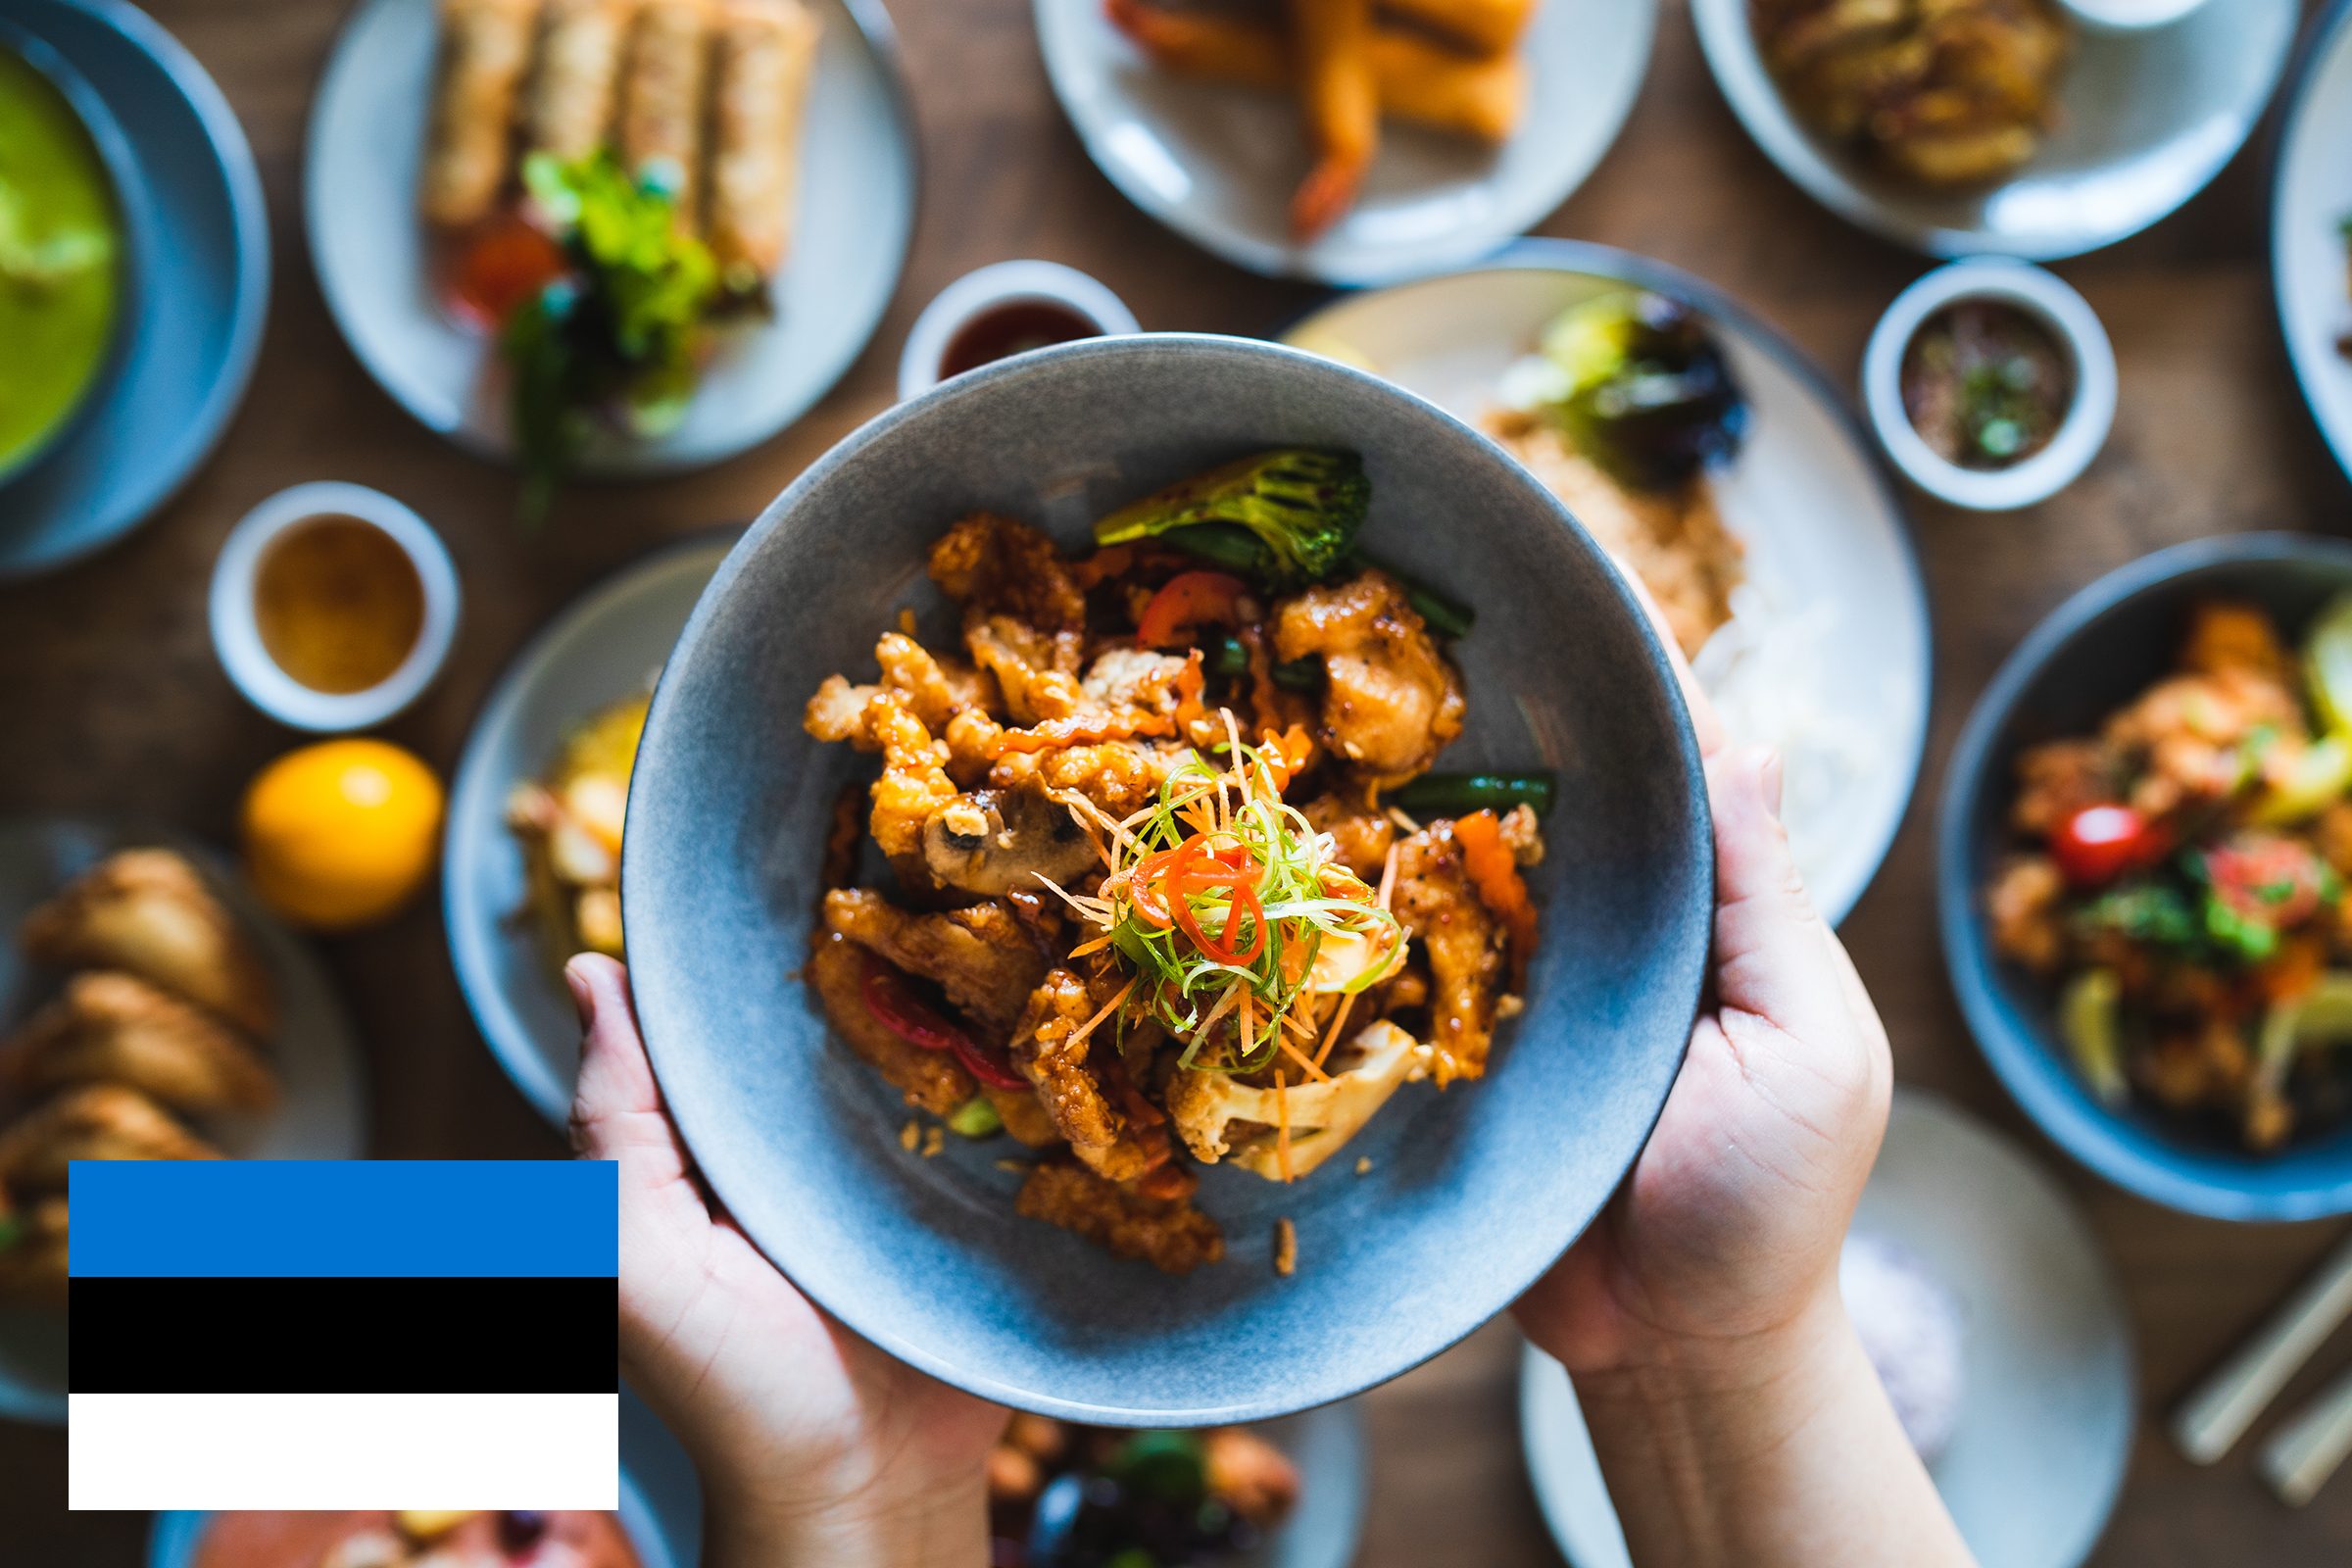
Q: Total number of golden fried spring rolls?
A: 4